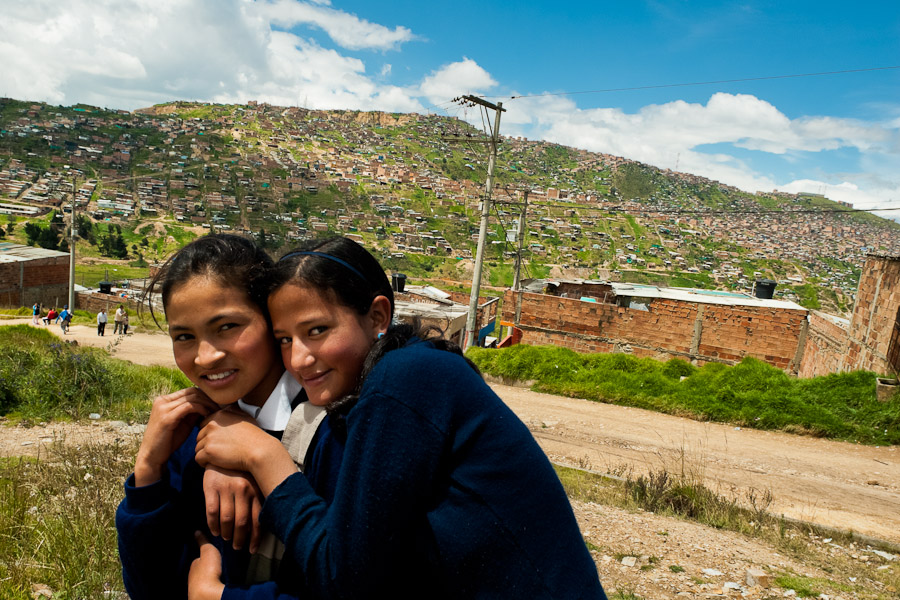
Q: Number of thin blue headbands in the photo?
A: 1